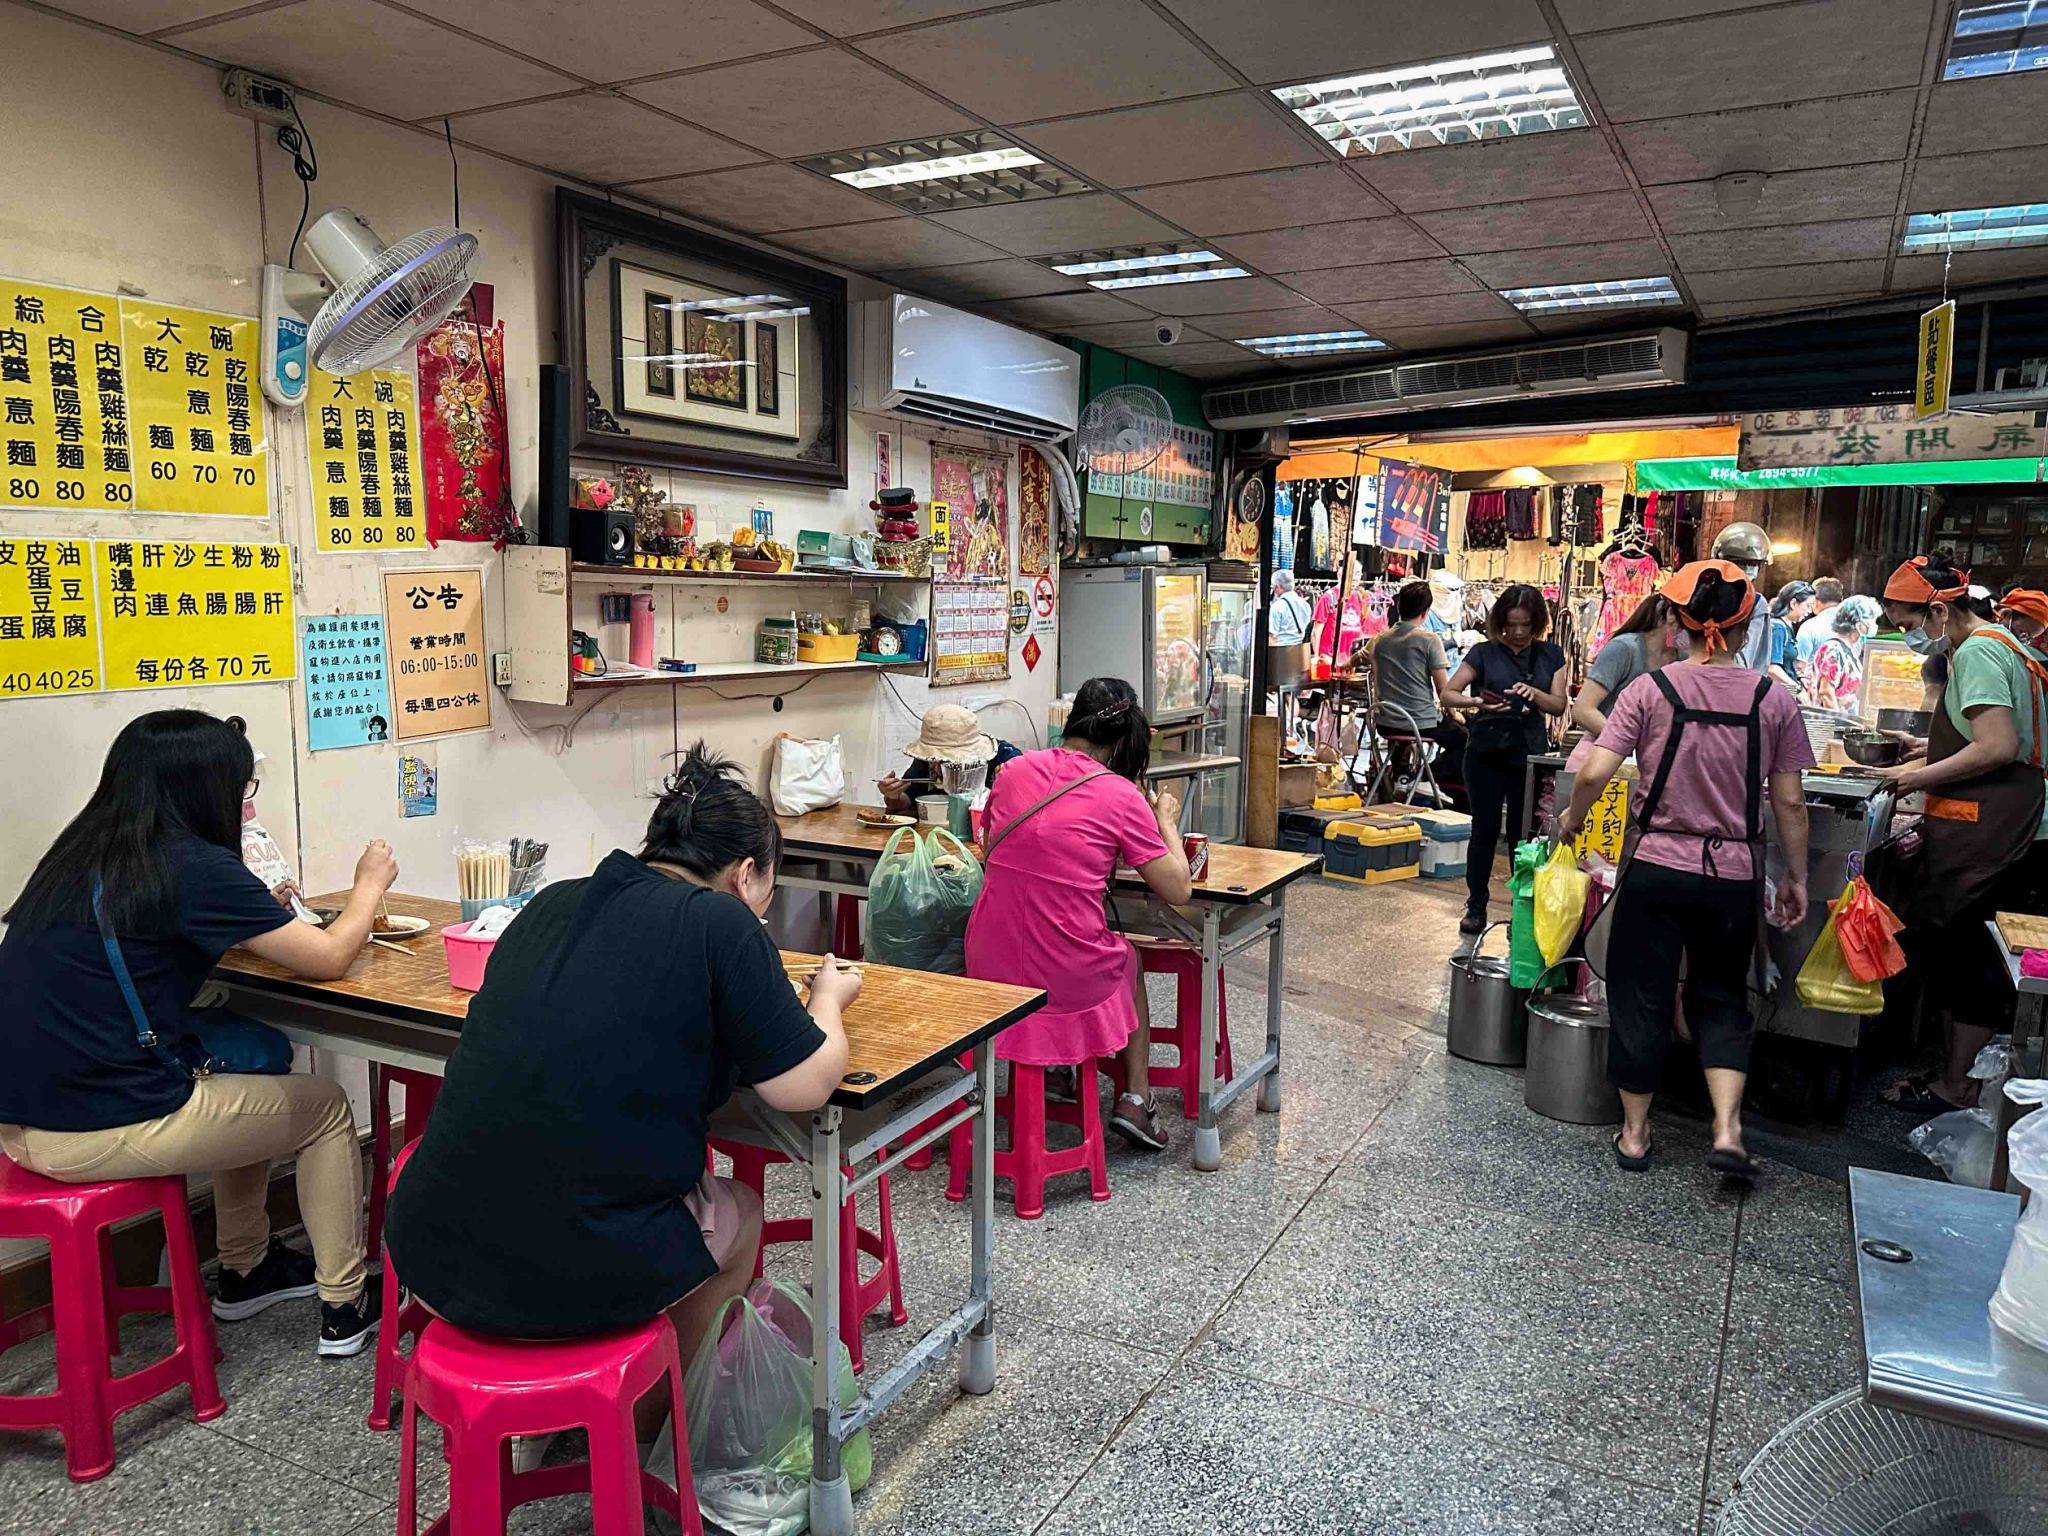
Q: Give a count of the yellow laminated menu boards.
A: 5